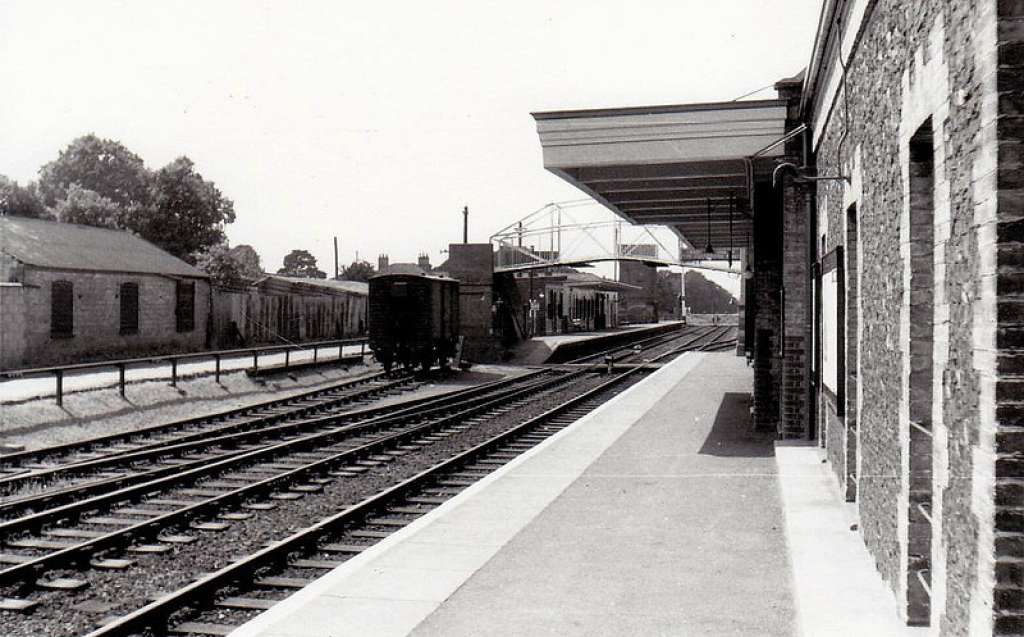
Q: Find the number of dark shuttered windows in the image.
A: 3